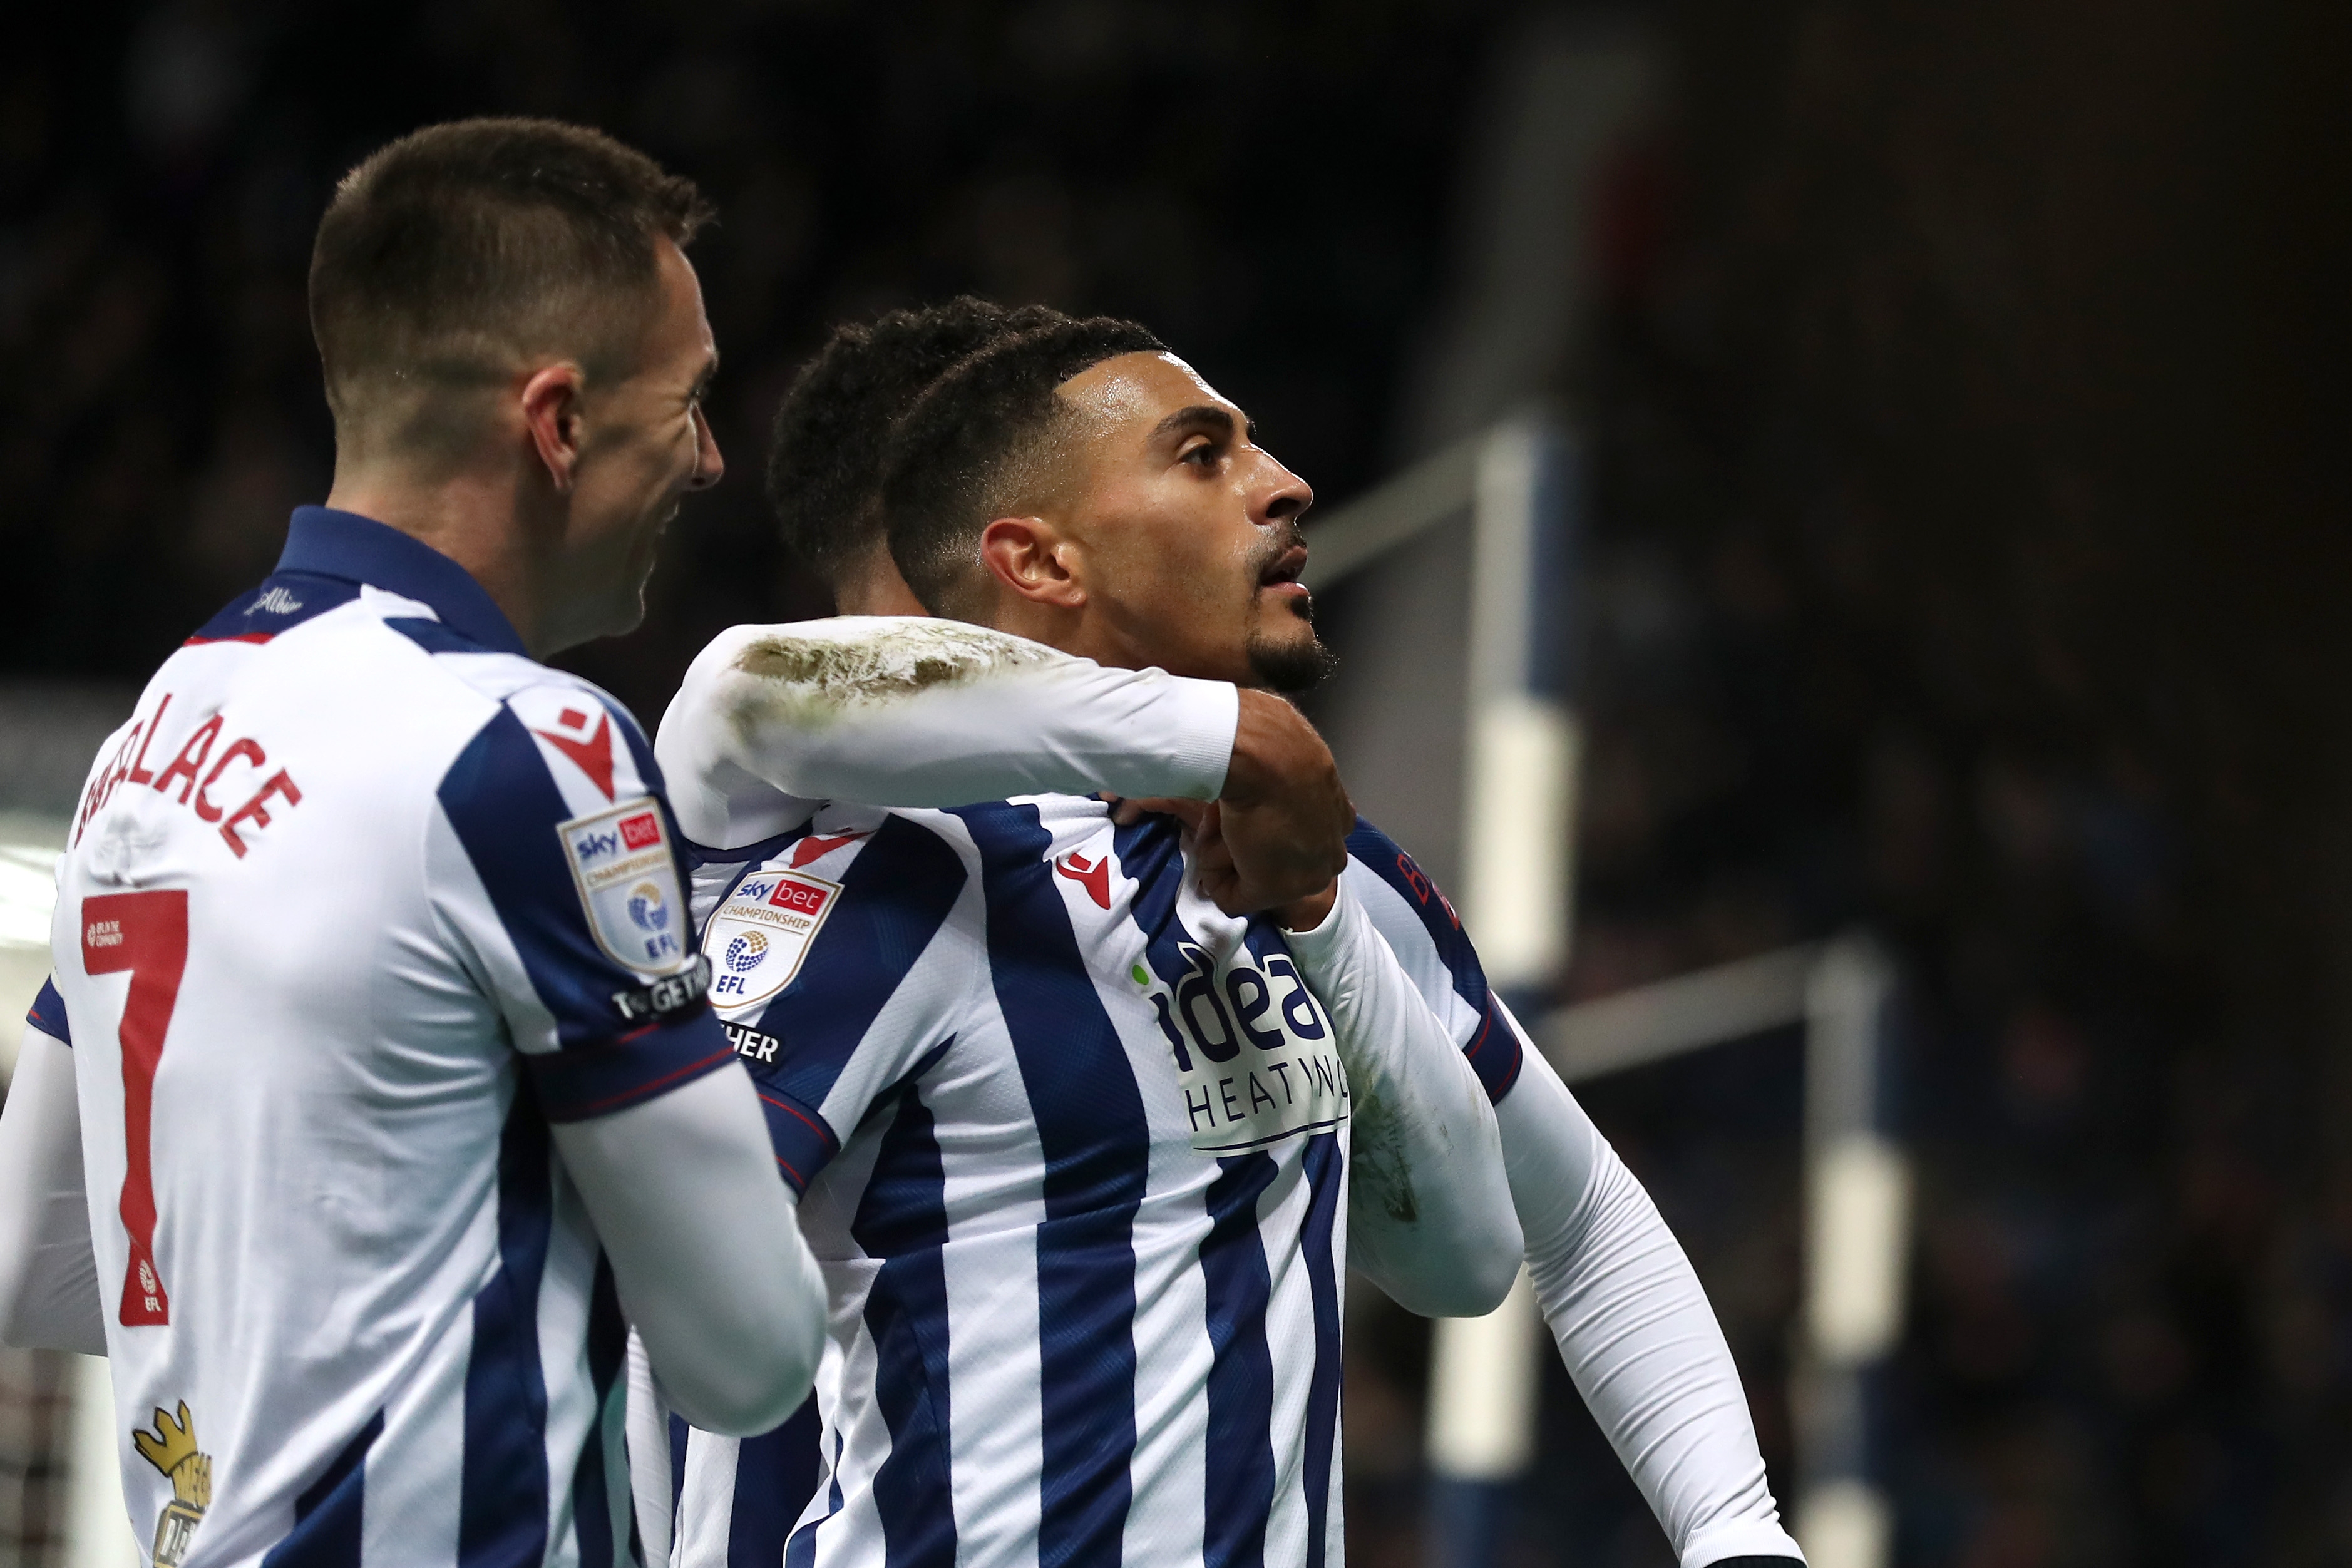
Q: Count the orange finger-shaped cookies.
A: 0